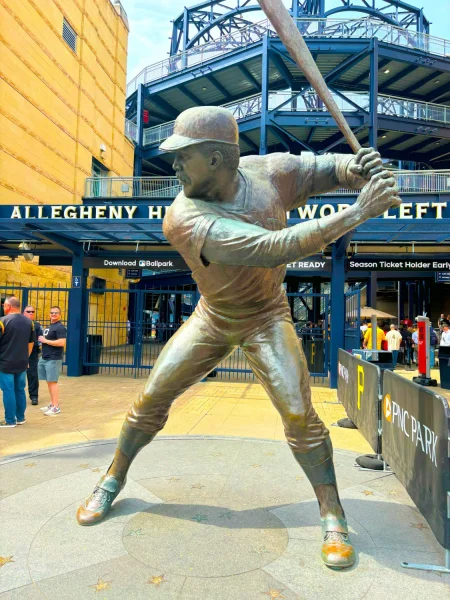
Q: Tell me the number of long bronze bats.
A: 1